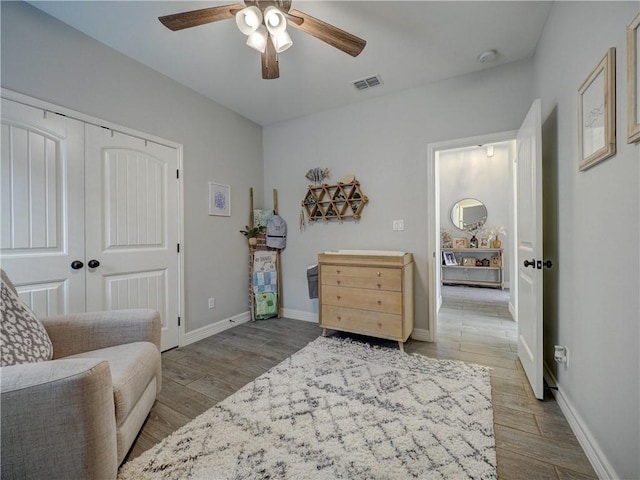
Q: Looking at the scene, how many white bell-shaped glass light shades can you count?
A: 4